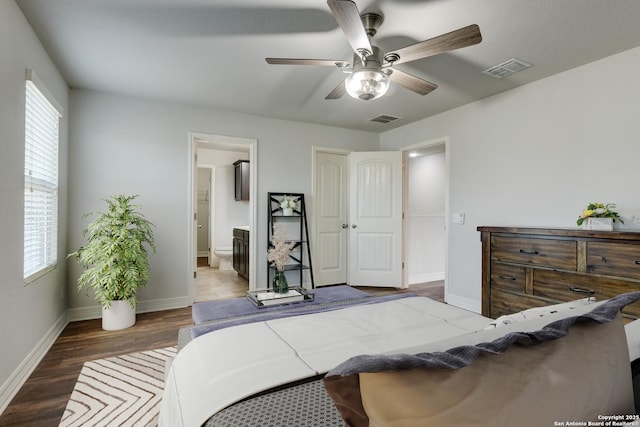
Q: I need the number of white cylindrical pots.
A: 2